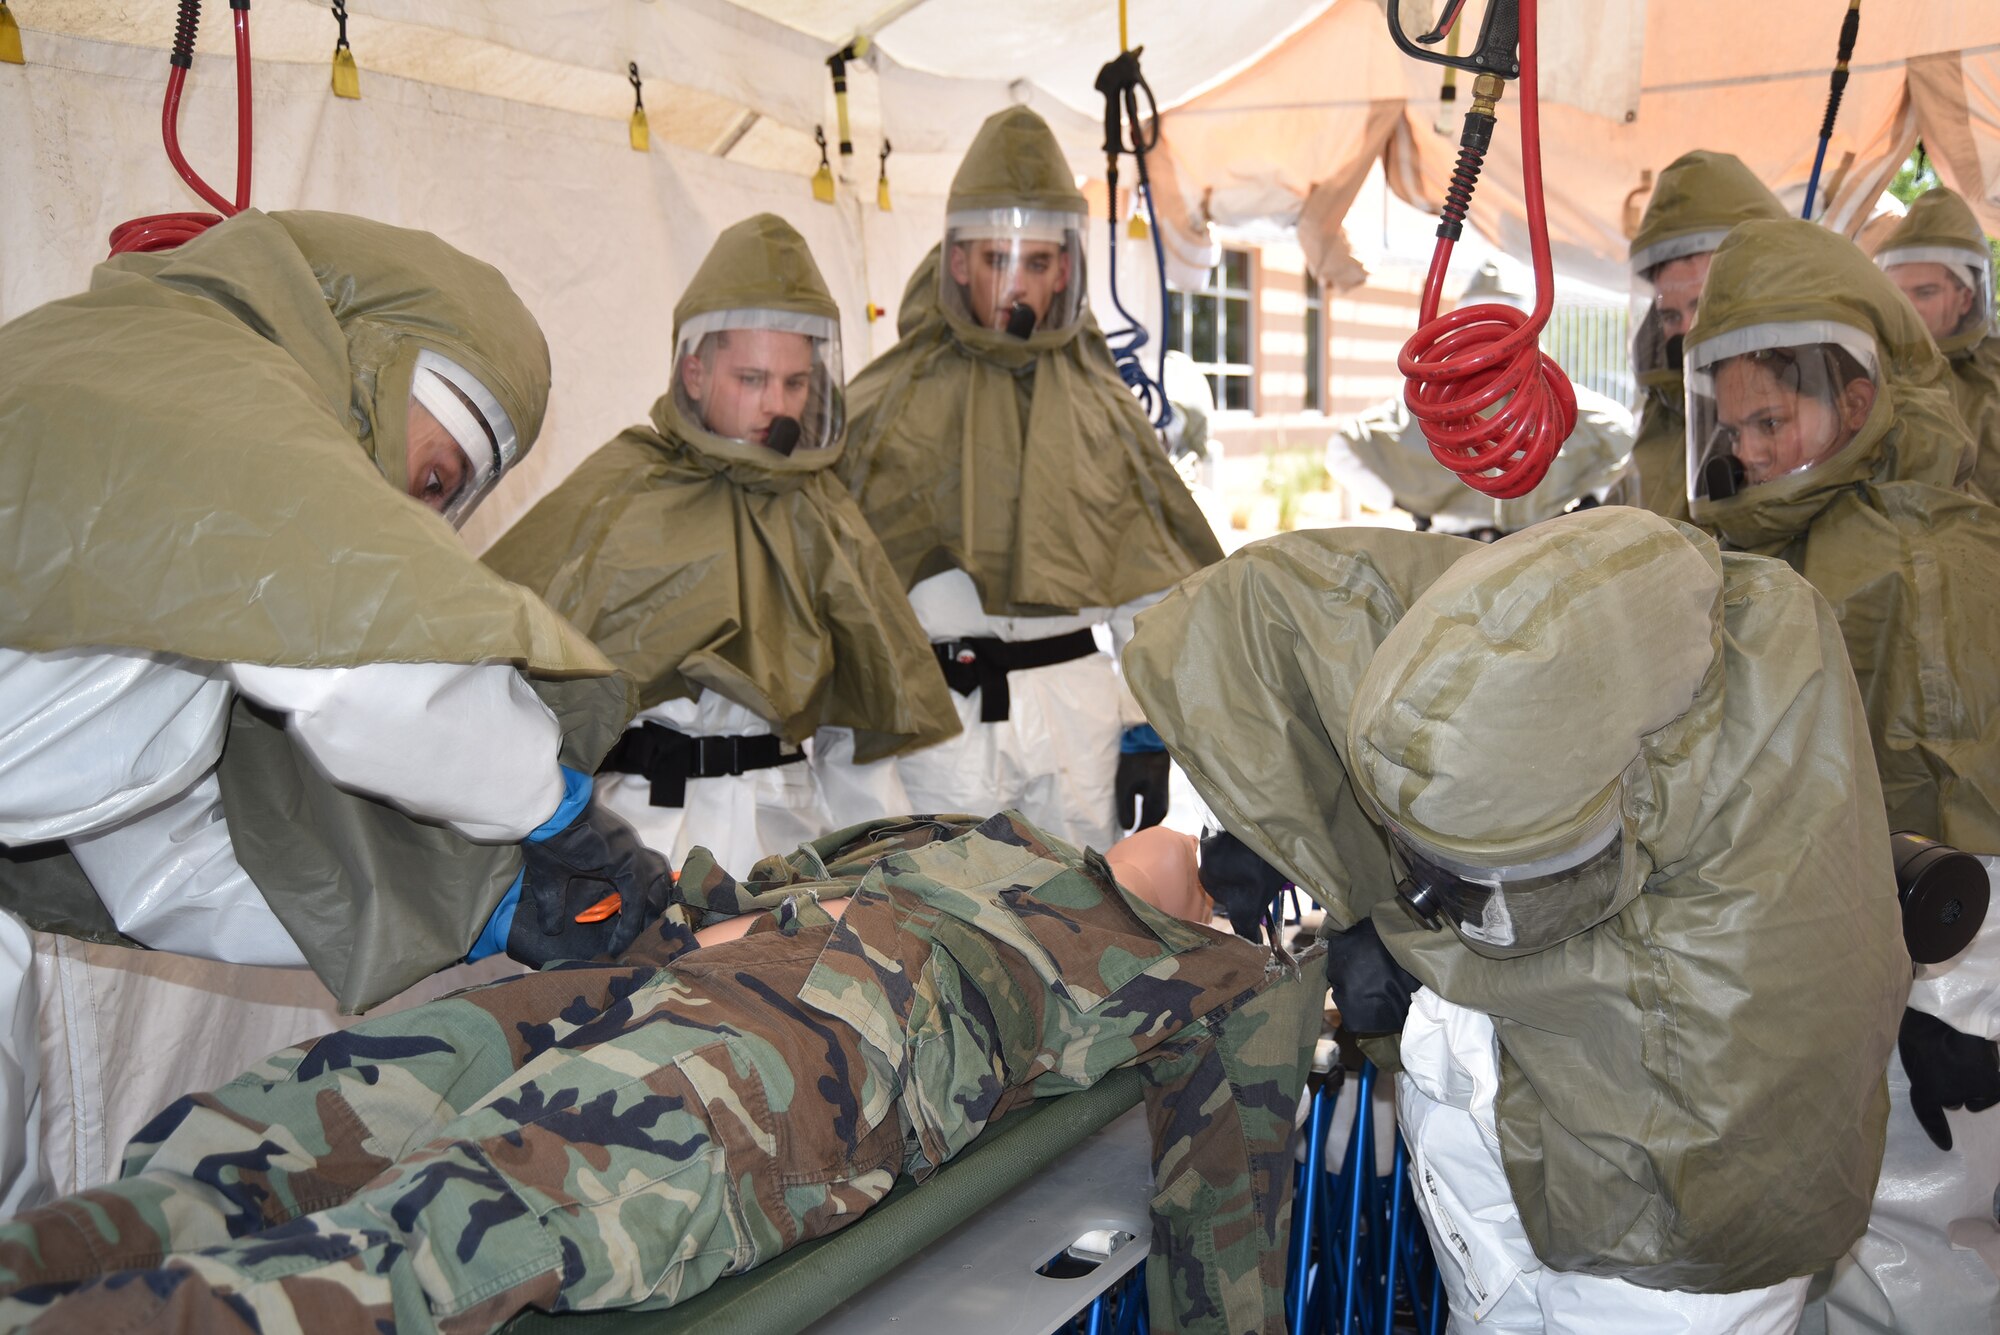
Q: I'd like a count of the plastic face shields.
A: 7